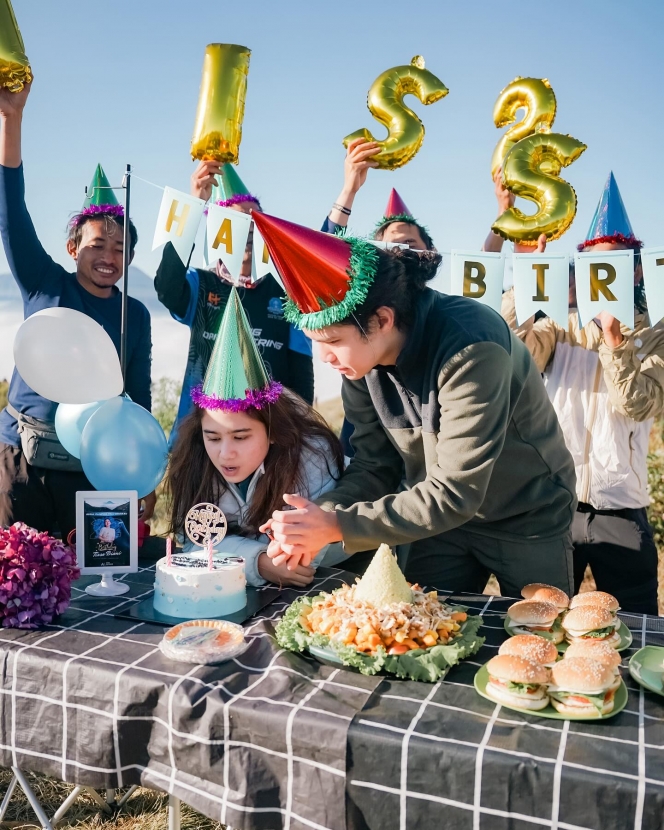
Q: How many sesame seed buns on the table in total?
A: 8